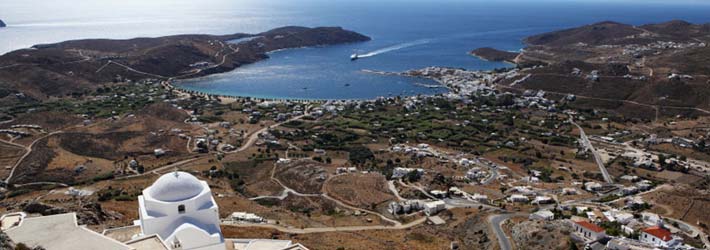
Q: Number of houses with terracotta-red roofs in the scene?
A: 2